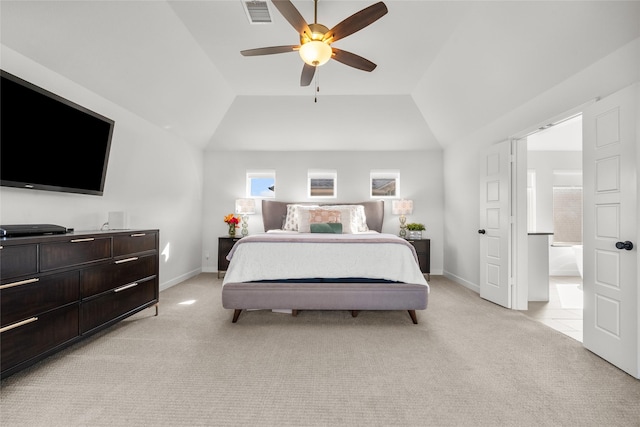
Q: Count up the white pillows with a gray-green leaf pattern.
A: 2